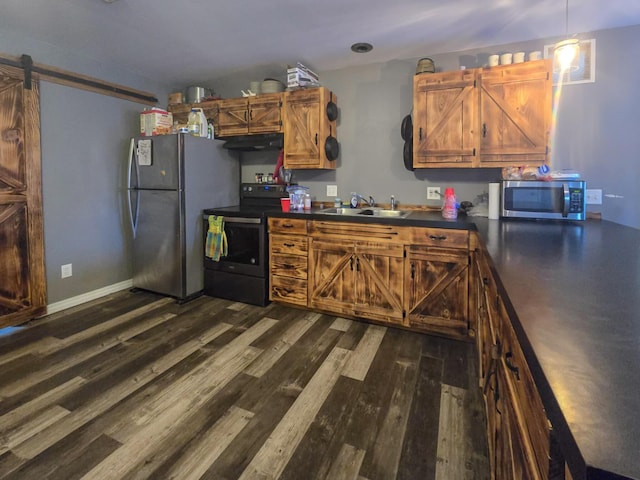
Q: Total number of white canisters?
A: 4